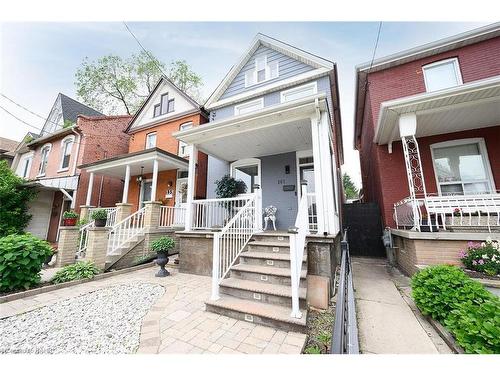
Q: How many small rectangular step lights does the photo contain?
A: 6